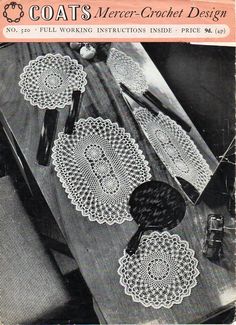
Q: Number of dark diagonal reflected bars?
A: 2